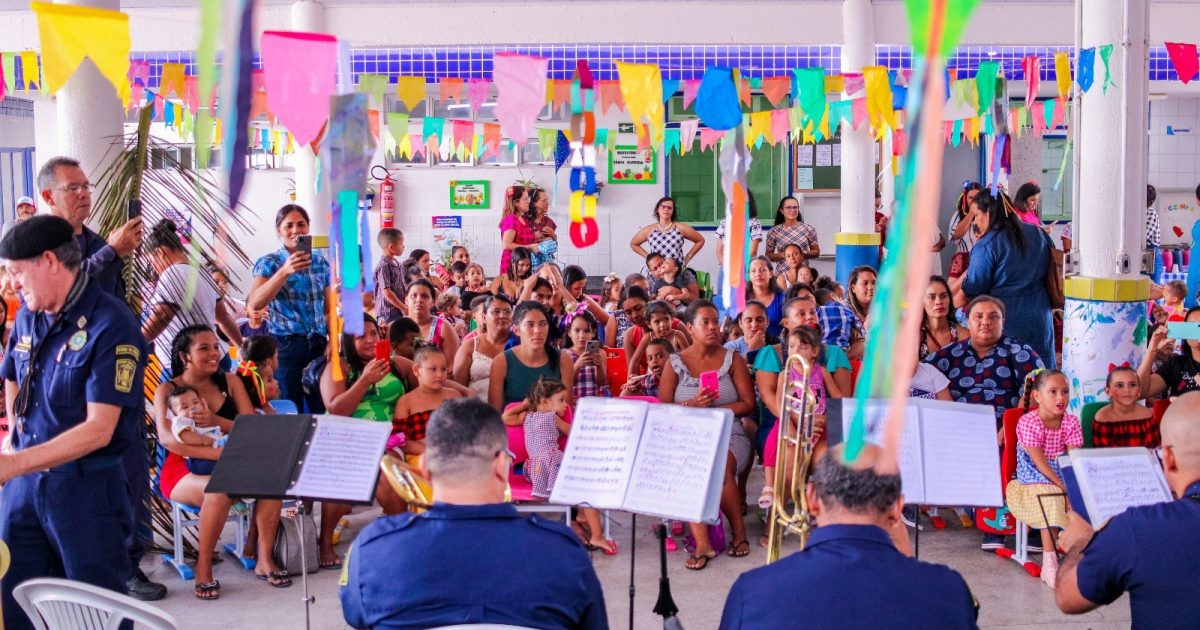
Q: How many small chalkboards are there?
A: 1